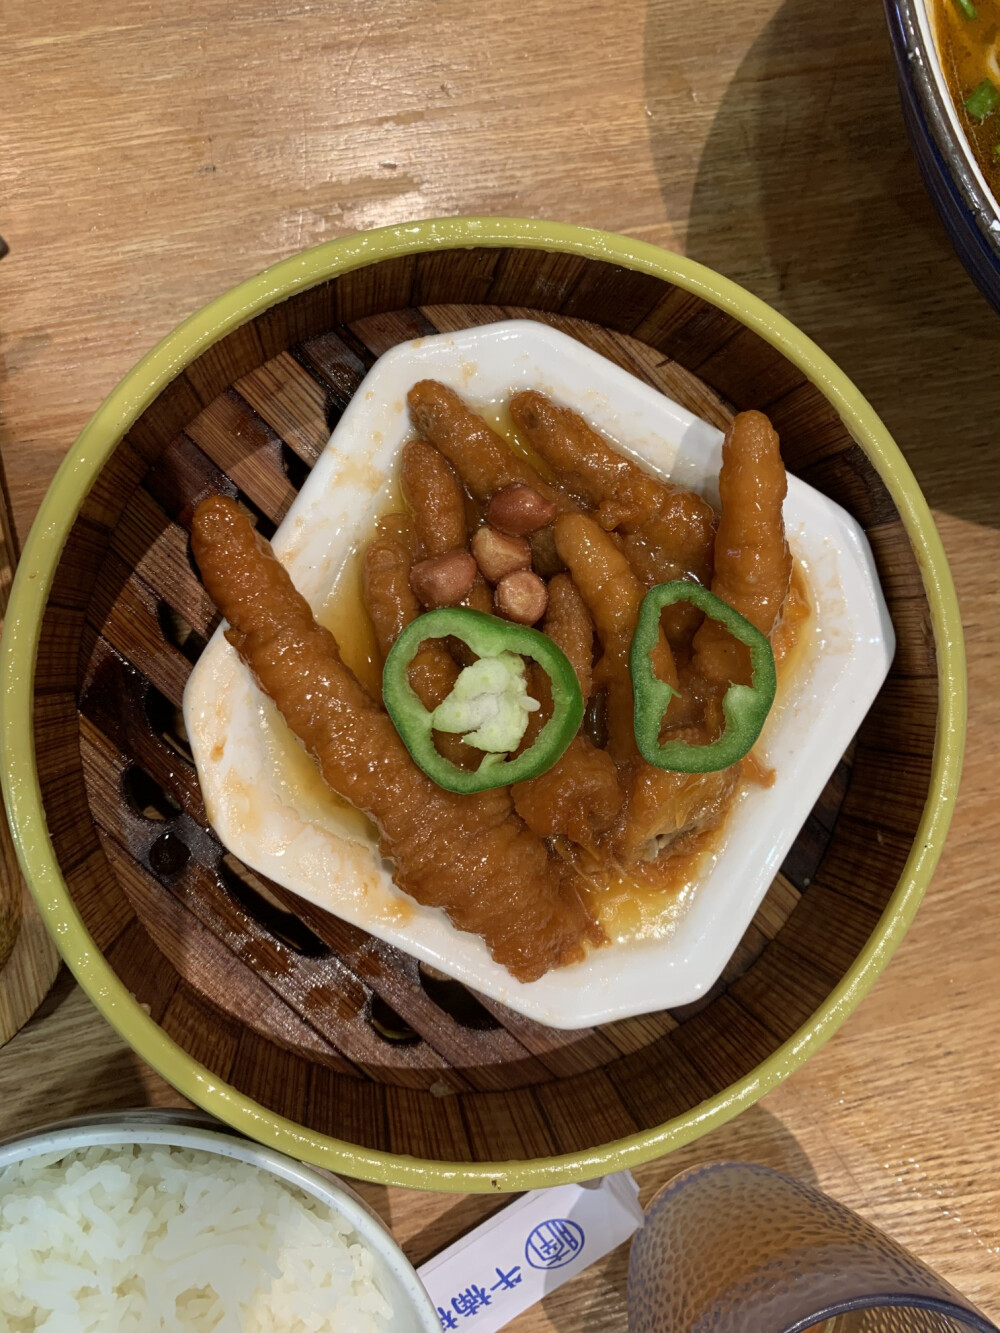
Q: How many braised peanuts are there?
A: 4